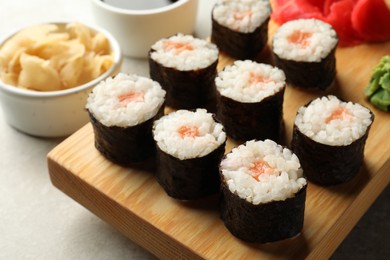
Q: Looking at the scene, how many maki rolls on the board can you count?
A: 8